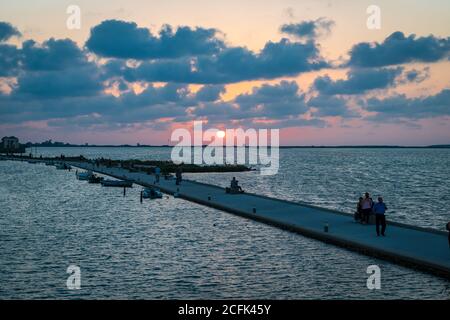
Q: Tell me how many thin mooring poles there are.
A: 2